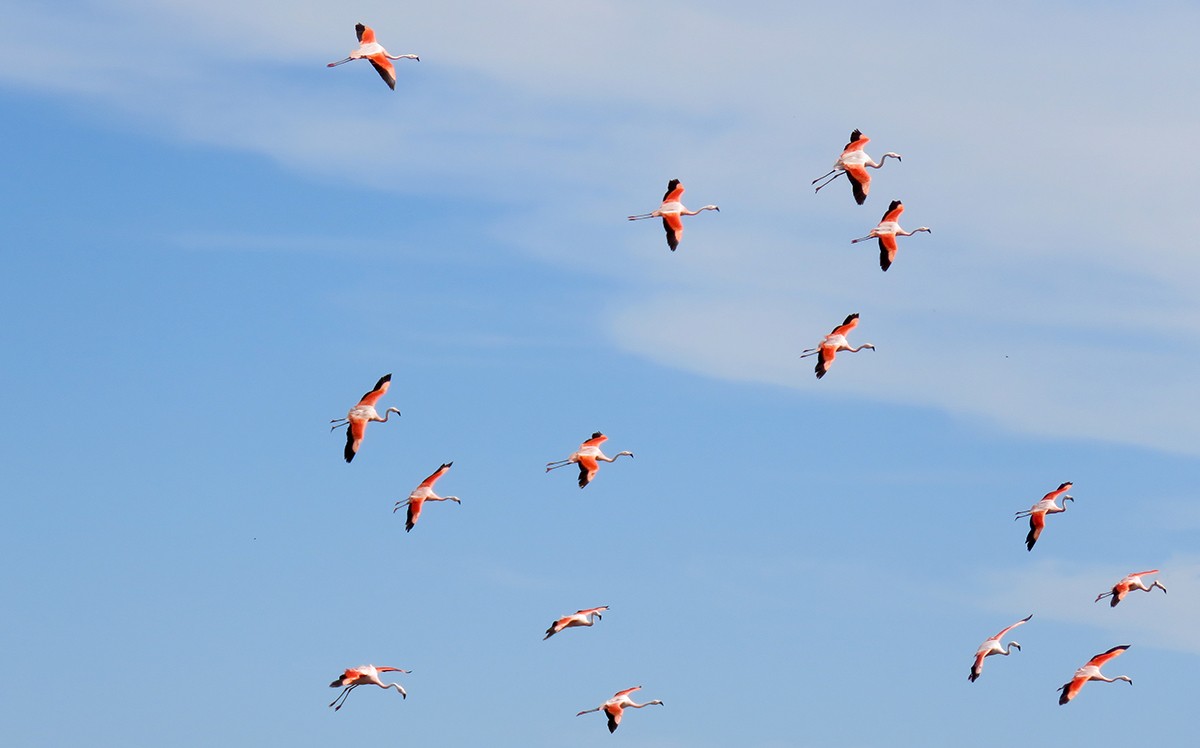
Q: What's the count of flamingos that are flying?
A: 15